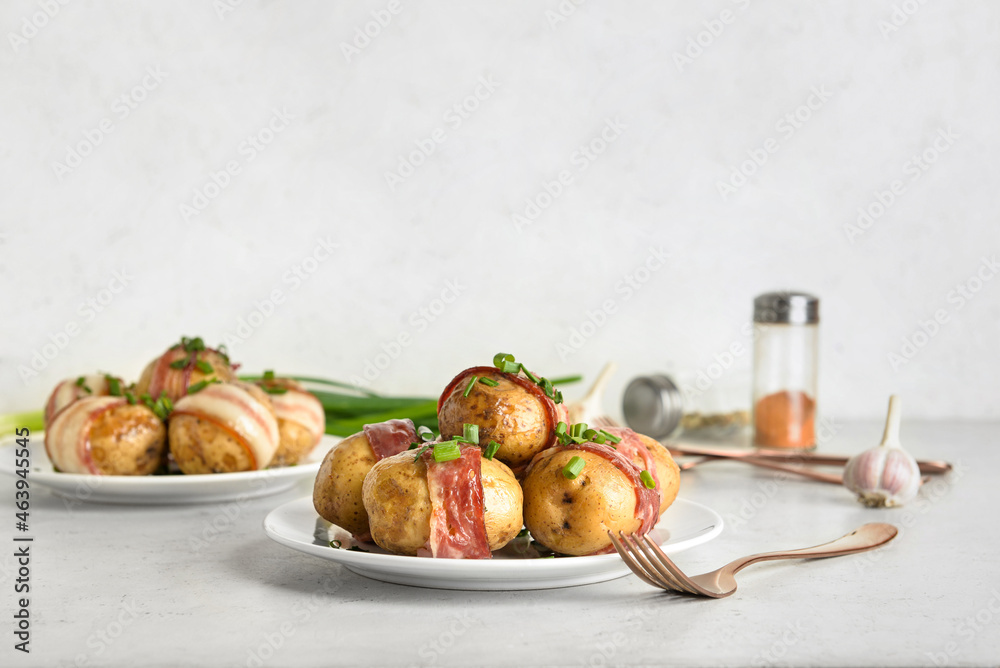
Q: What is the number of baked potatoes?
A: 10